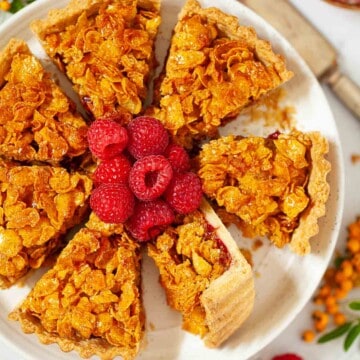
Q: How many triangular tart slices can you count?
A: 7